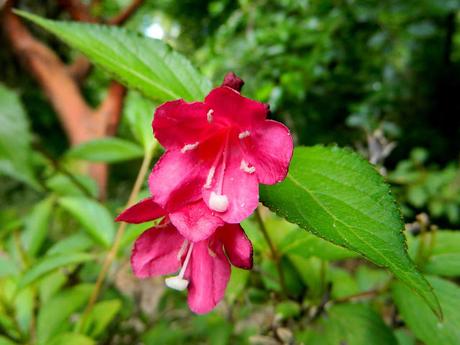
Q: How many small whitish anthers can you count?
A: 6